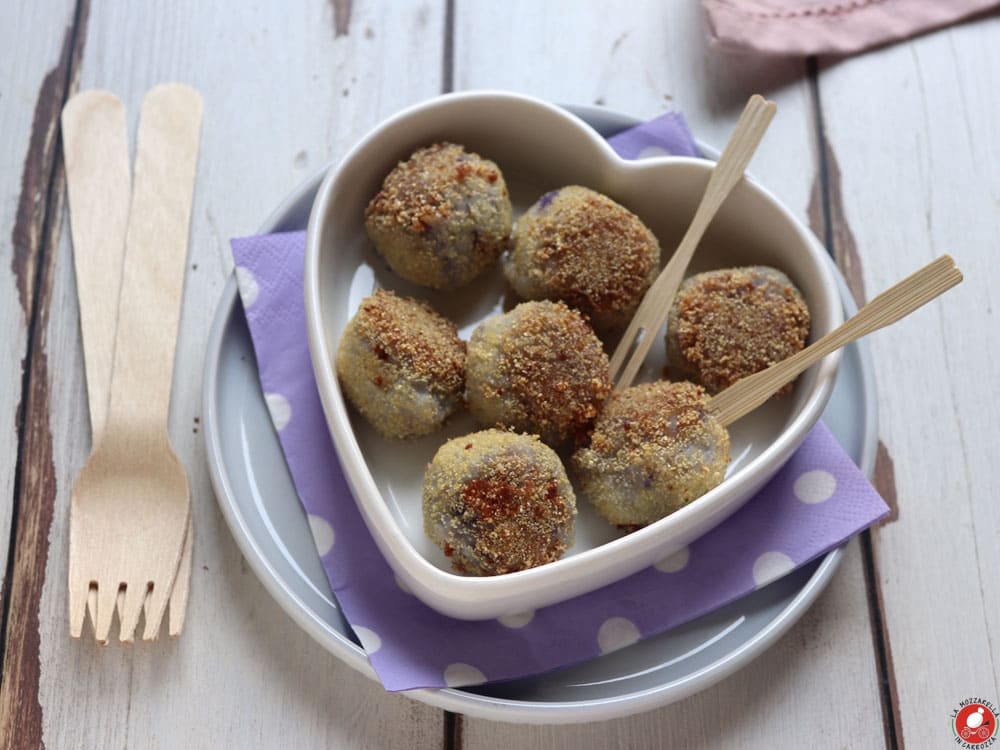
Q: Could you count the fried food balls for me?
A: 7